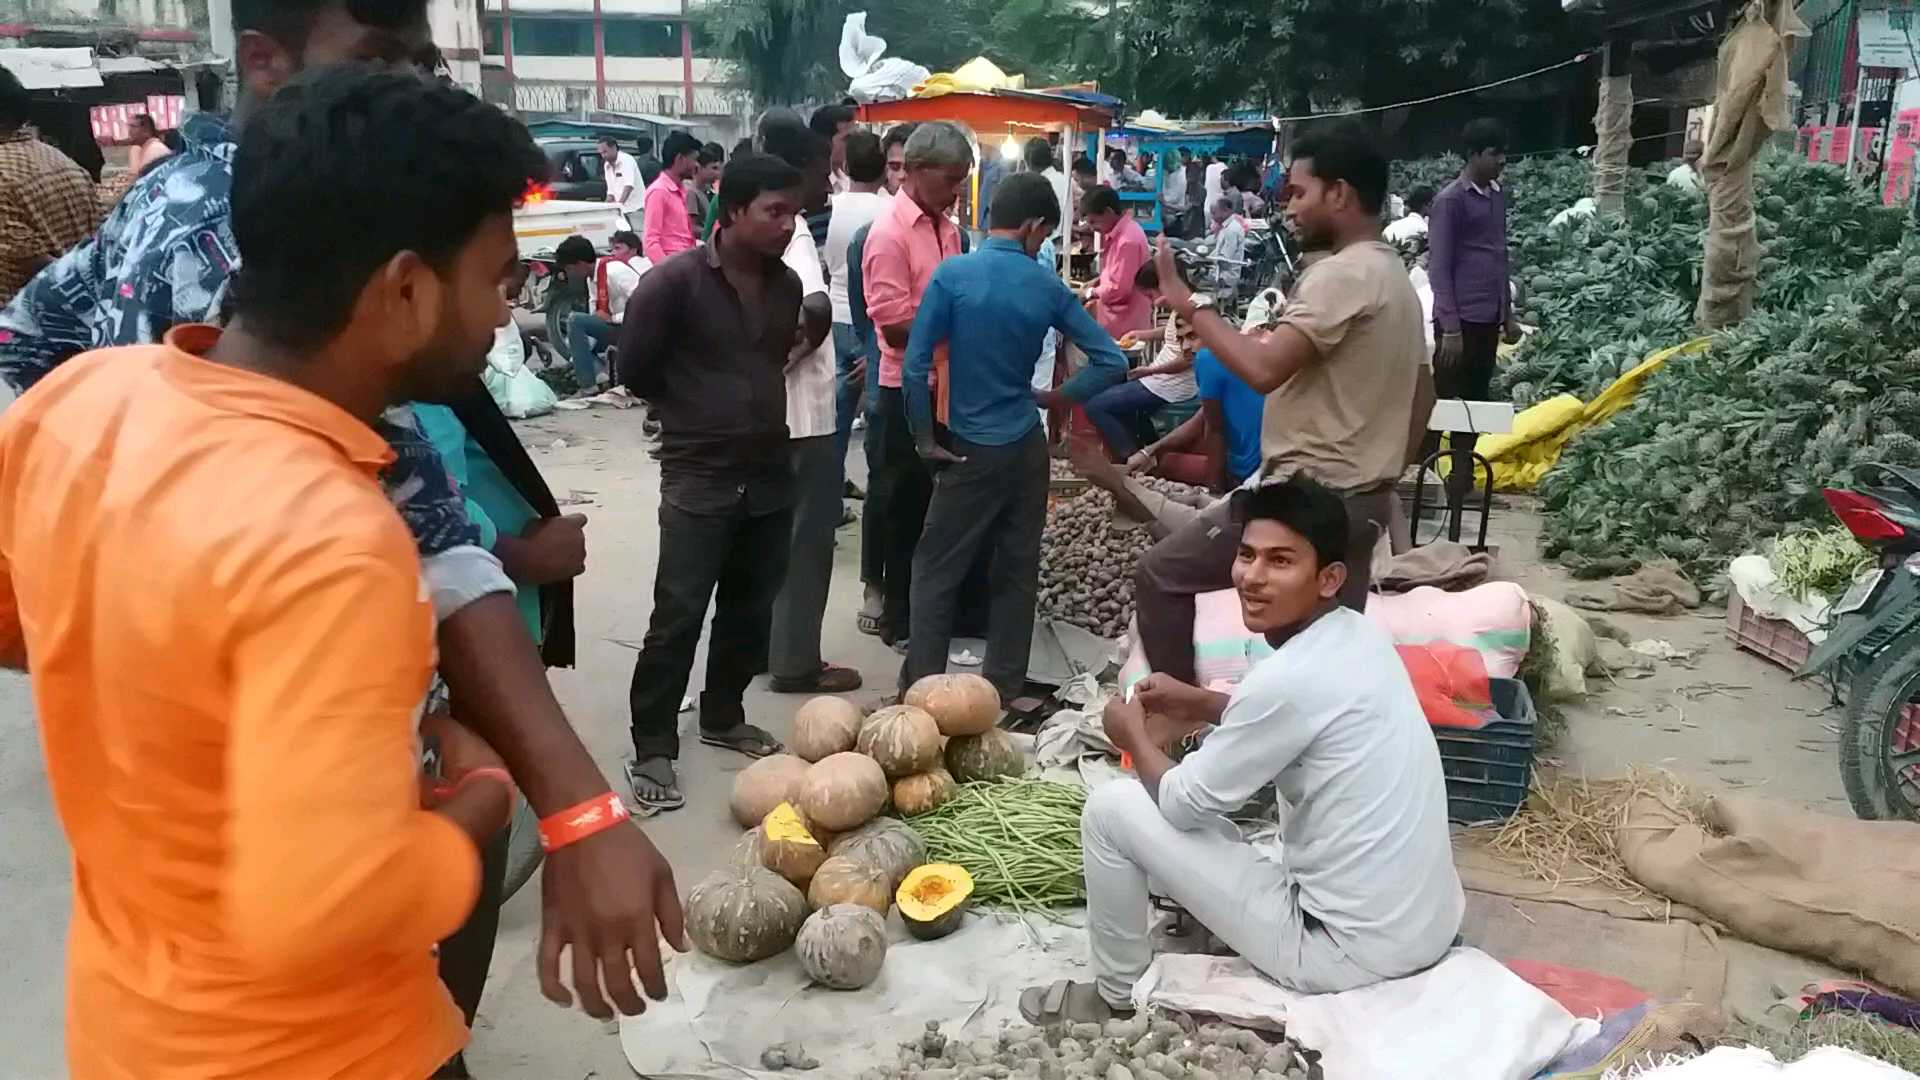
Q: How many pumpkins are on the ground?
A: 14